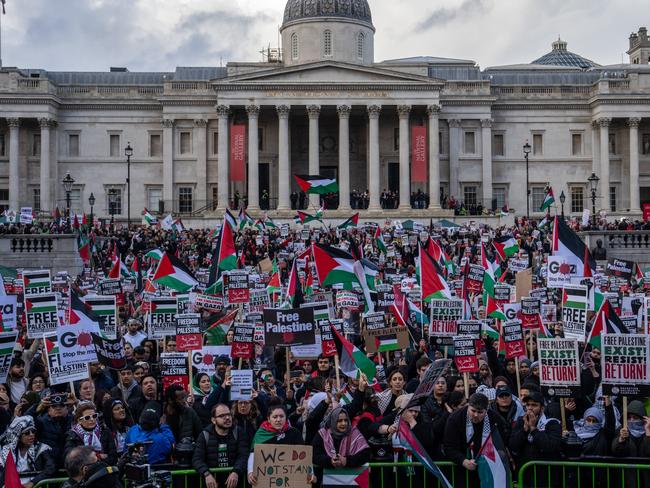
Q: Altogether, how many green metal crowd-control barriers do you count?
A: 3